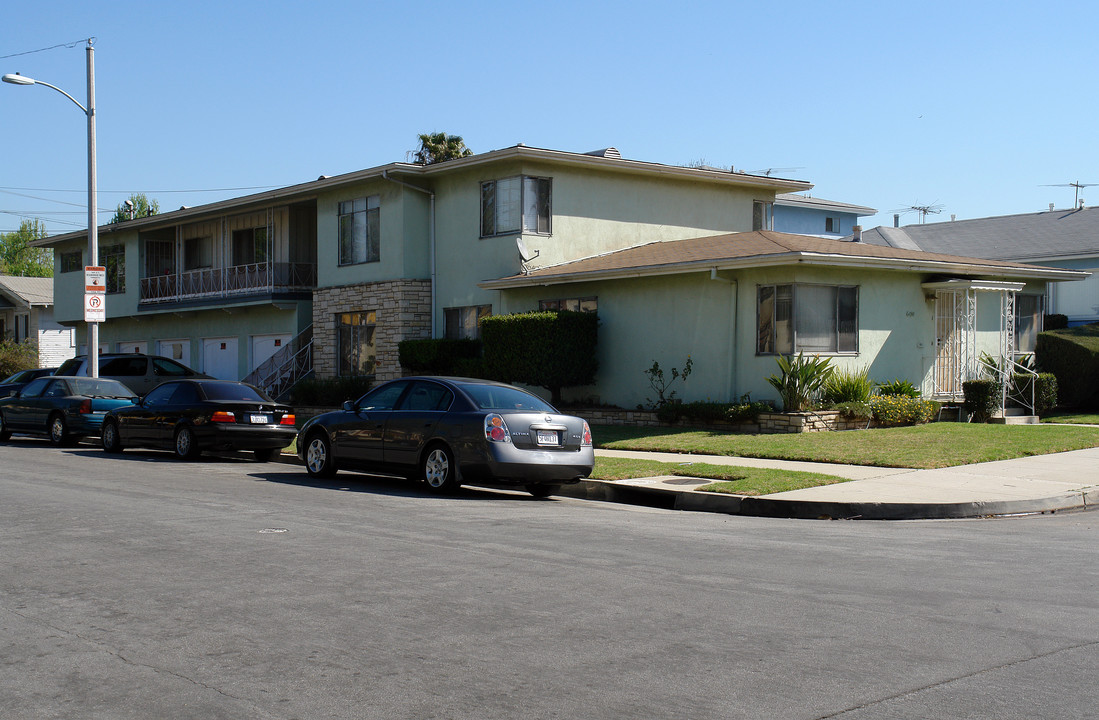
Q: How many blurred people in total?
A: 0